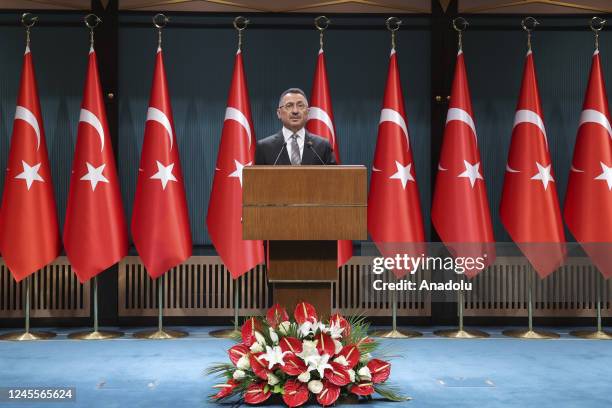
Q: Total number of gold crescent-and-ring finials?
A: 9